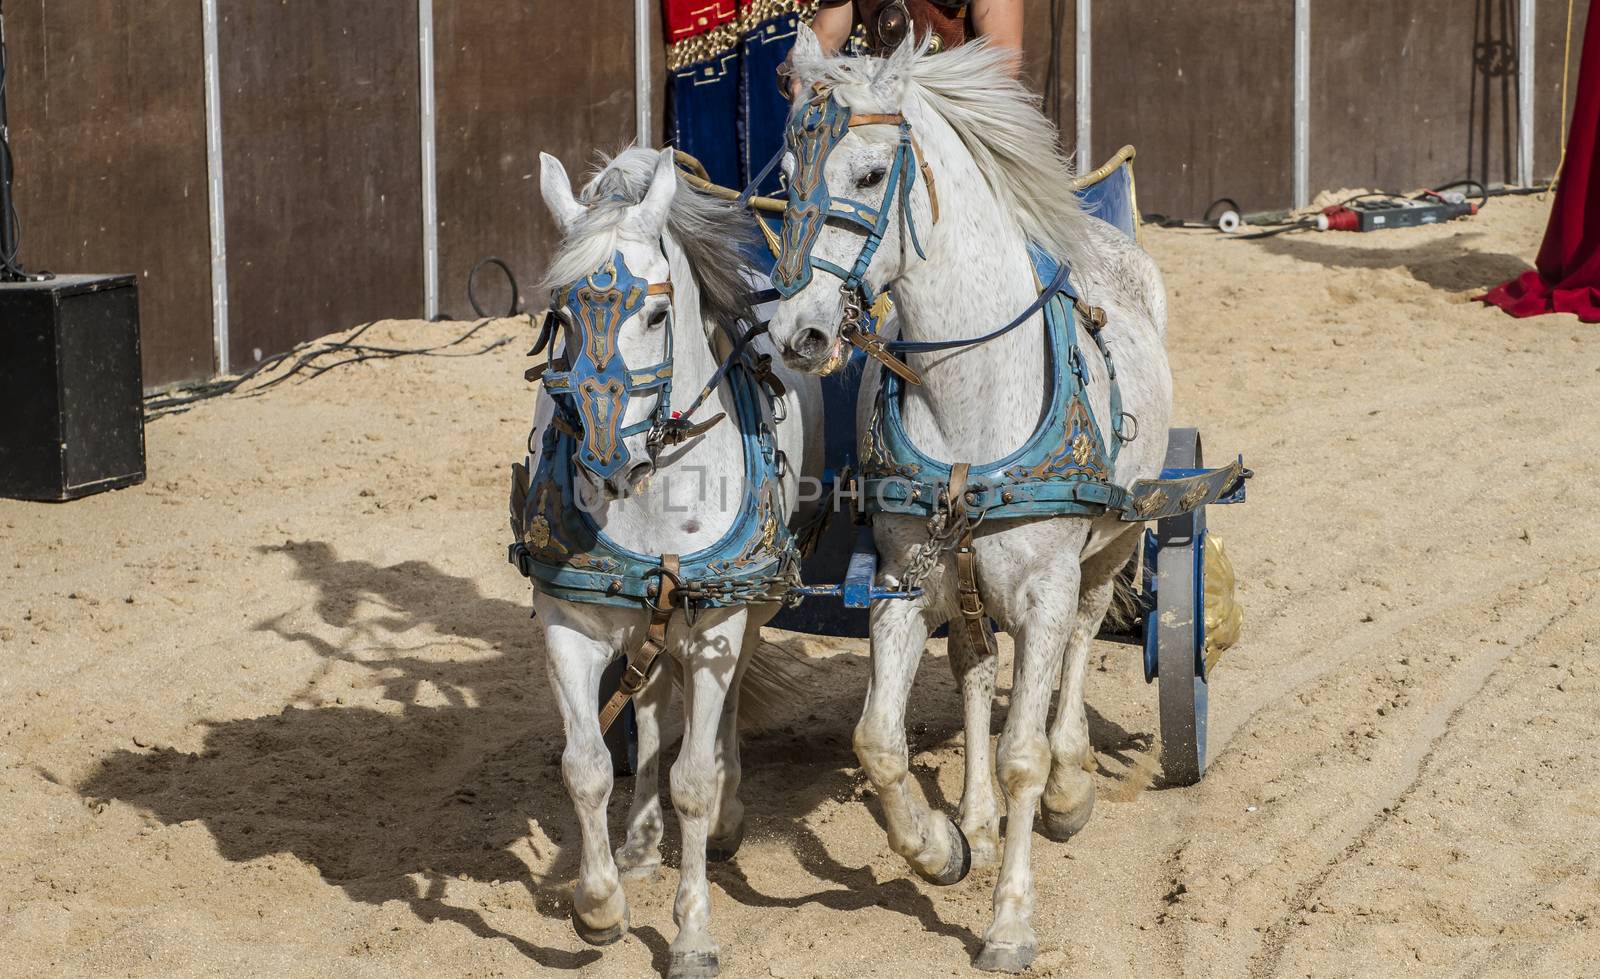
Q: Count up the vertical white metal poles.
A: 6